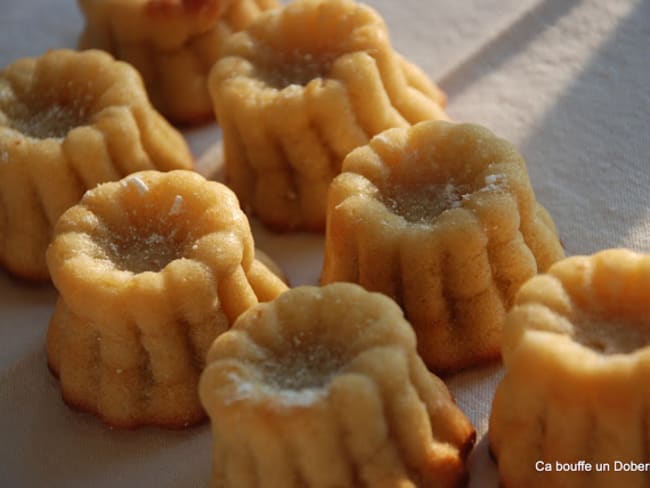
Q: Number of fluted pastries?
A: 7